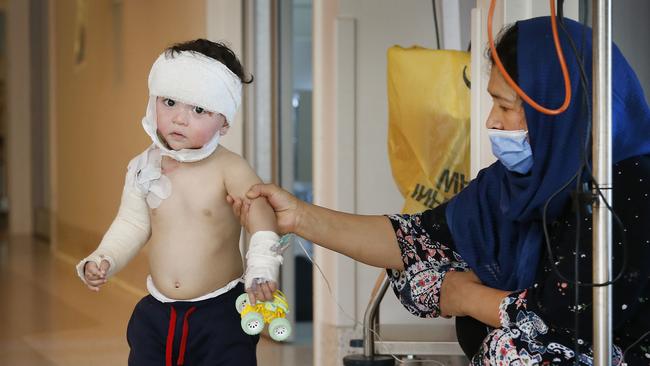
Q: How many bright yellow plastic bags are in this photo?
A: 1